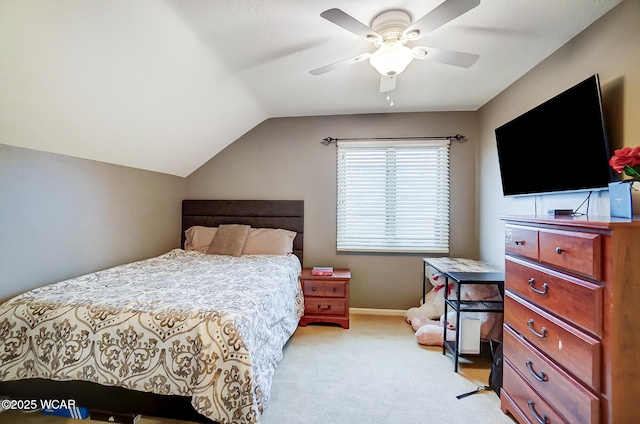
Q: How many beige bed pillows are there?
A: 3